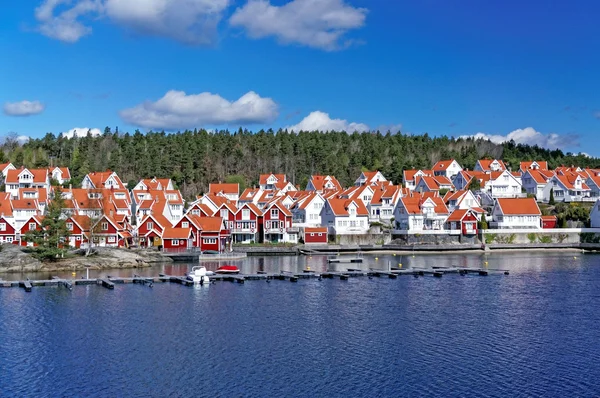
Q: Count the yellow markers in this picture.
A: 10